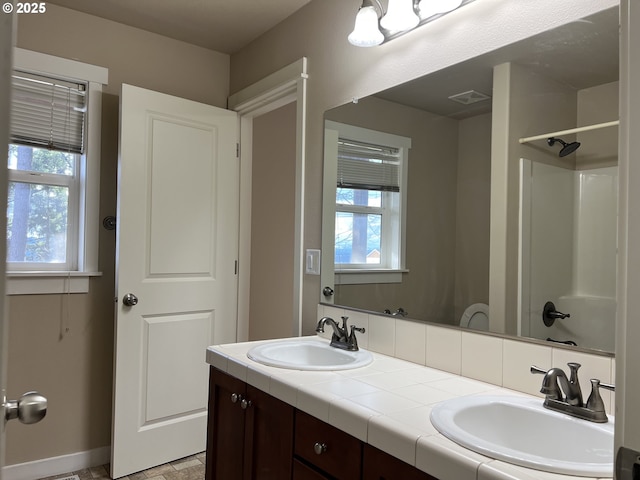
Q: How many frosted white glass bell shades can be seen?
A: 3